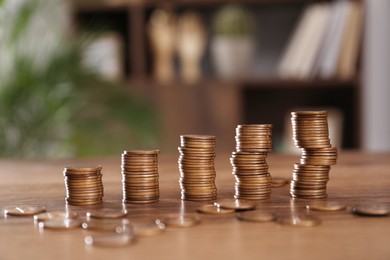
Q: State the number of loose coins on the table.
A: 15